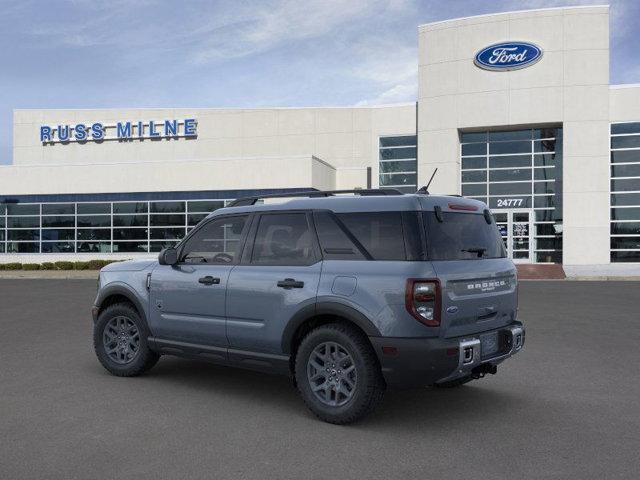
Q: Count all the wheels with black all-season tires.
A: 2